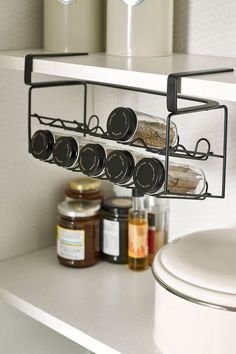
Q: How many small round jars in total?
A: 6